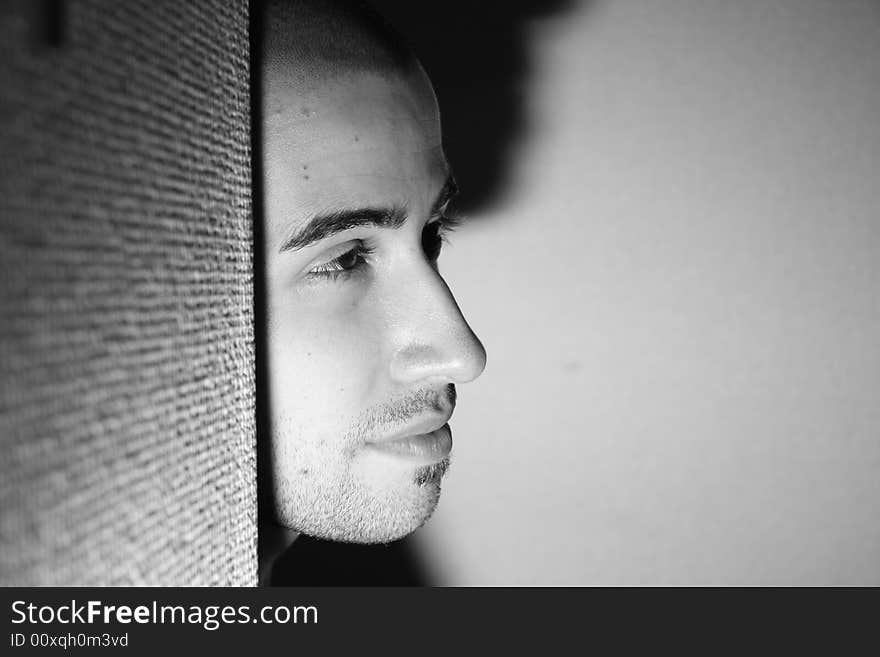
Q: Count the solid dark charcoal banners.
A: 1